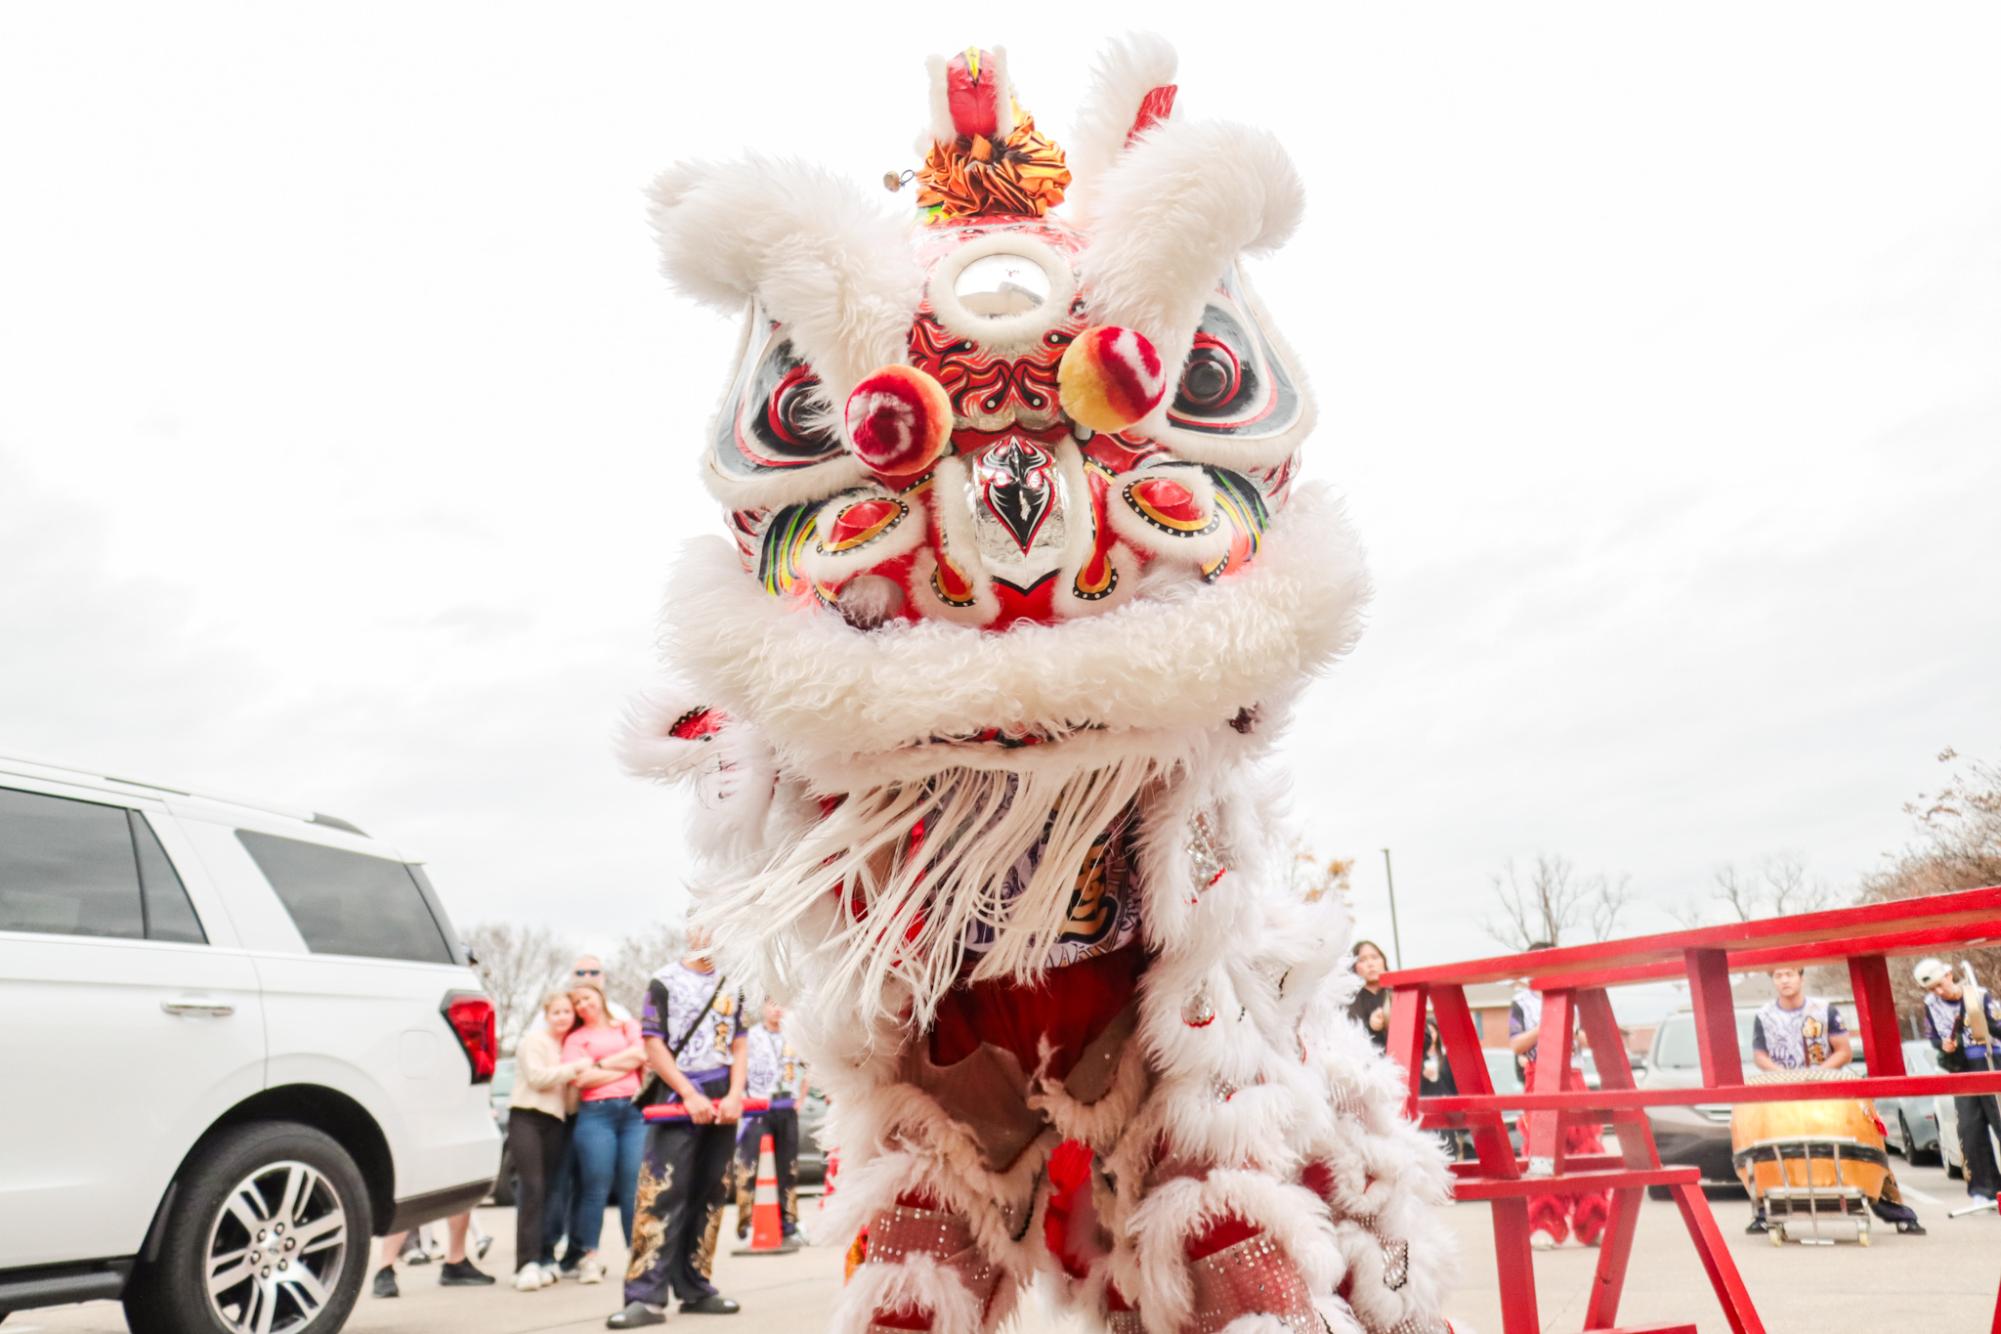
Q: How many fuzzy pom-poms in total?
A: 2